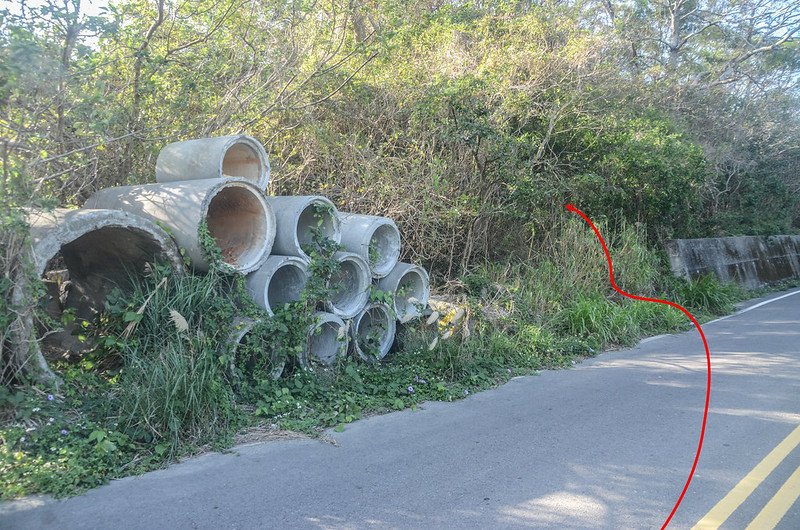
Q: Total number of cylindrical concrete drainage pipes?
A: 11